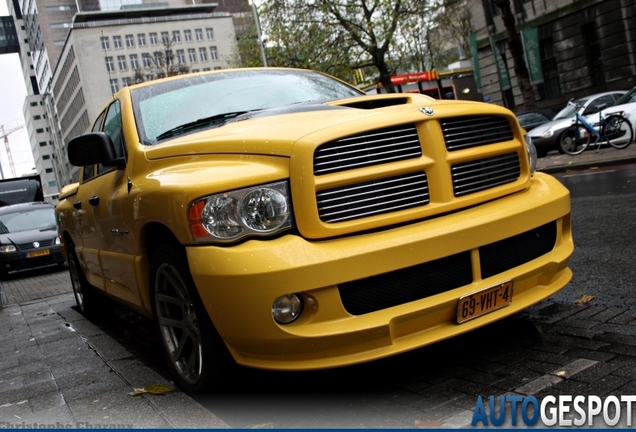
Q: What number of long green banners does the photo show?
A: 3